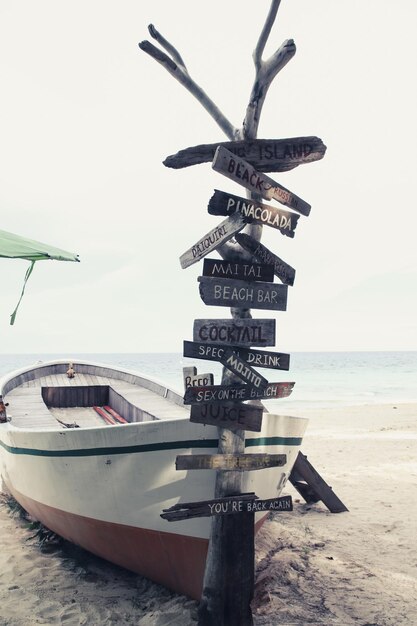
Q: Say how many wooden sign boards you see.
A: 15